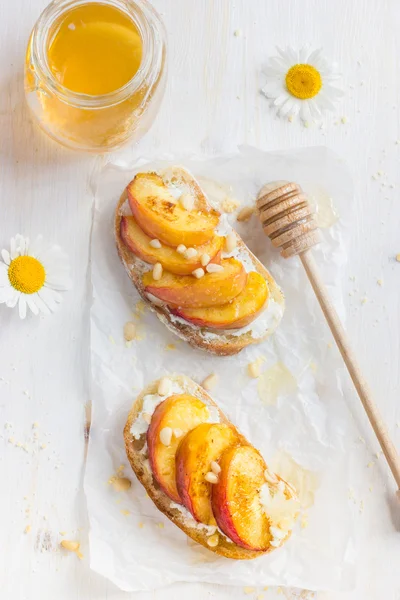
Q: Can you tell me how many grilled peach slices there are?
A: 7